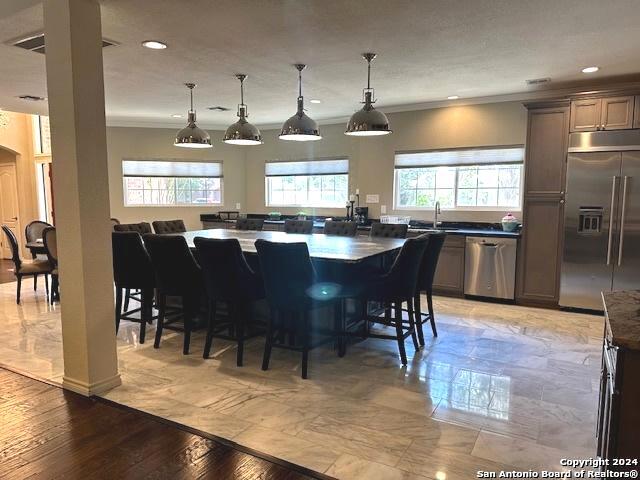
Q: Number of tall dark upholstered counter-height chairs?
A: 12